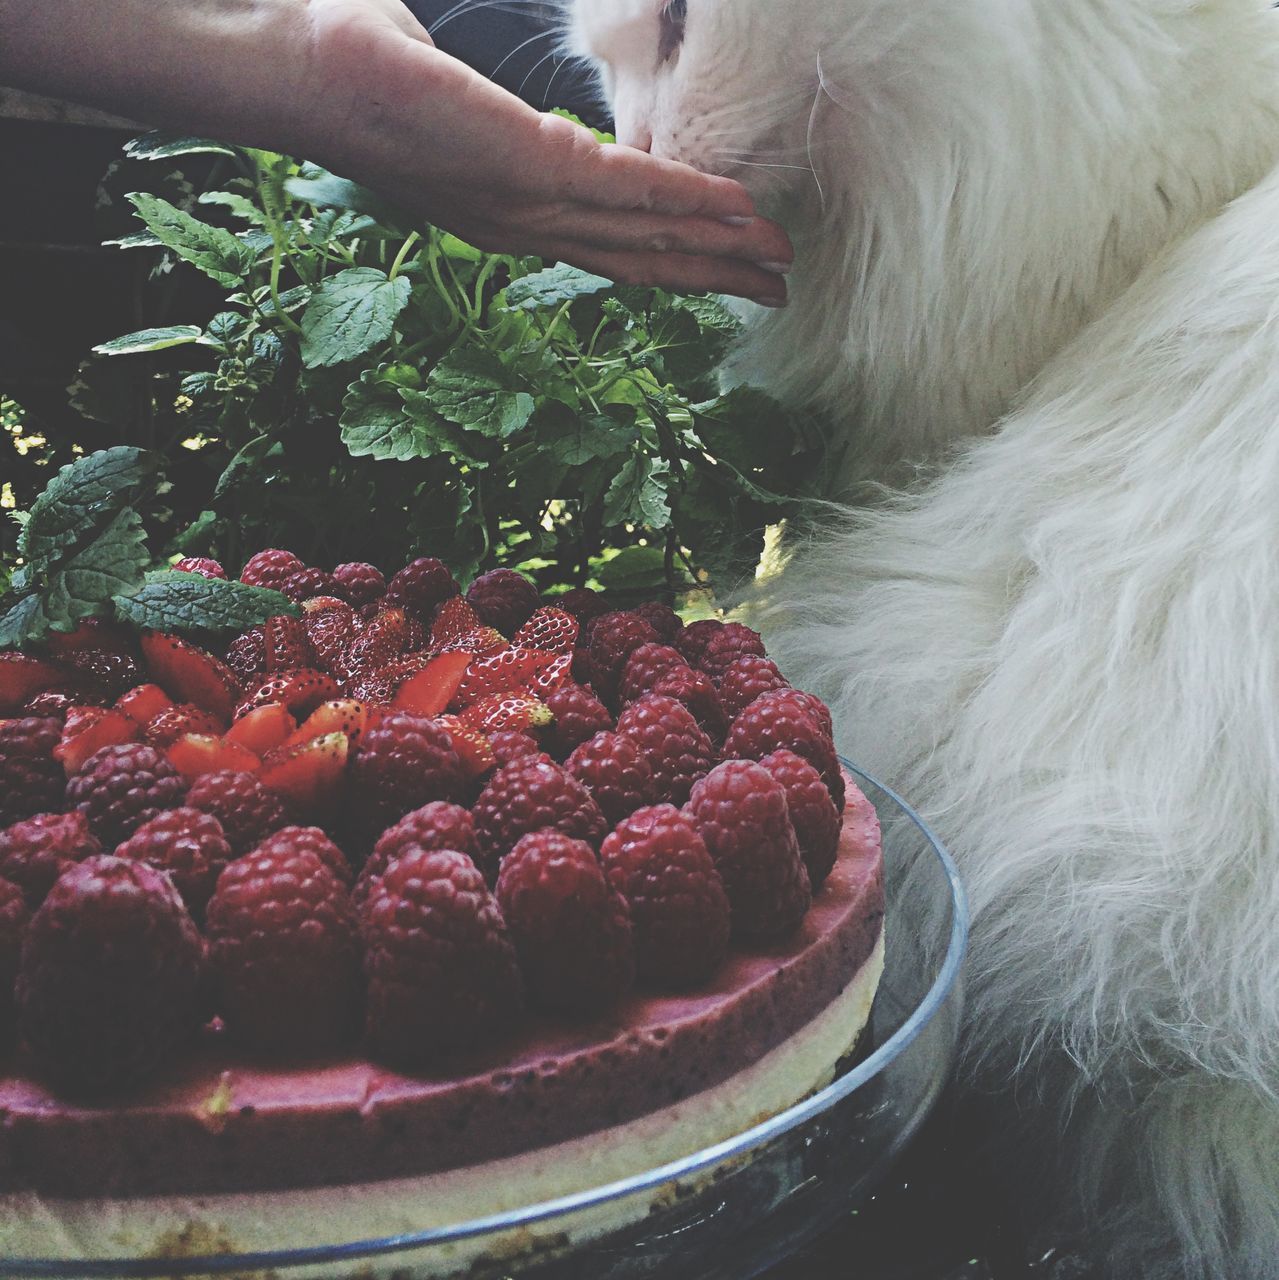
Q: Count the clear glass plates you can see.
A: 1